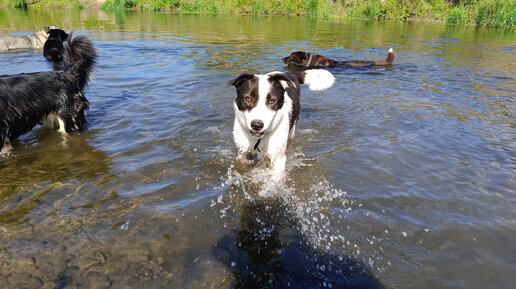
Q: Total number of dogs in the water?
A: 5